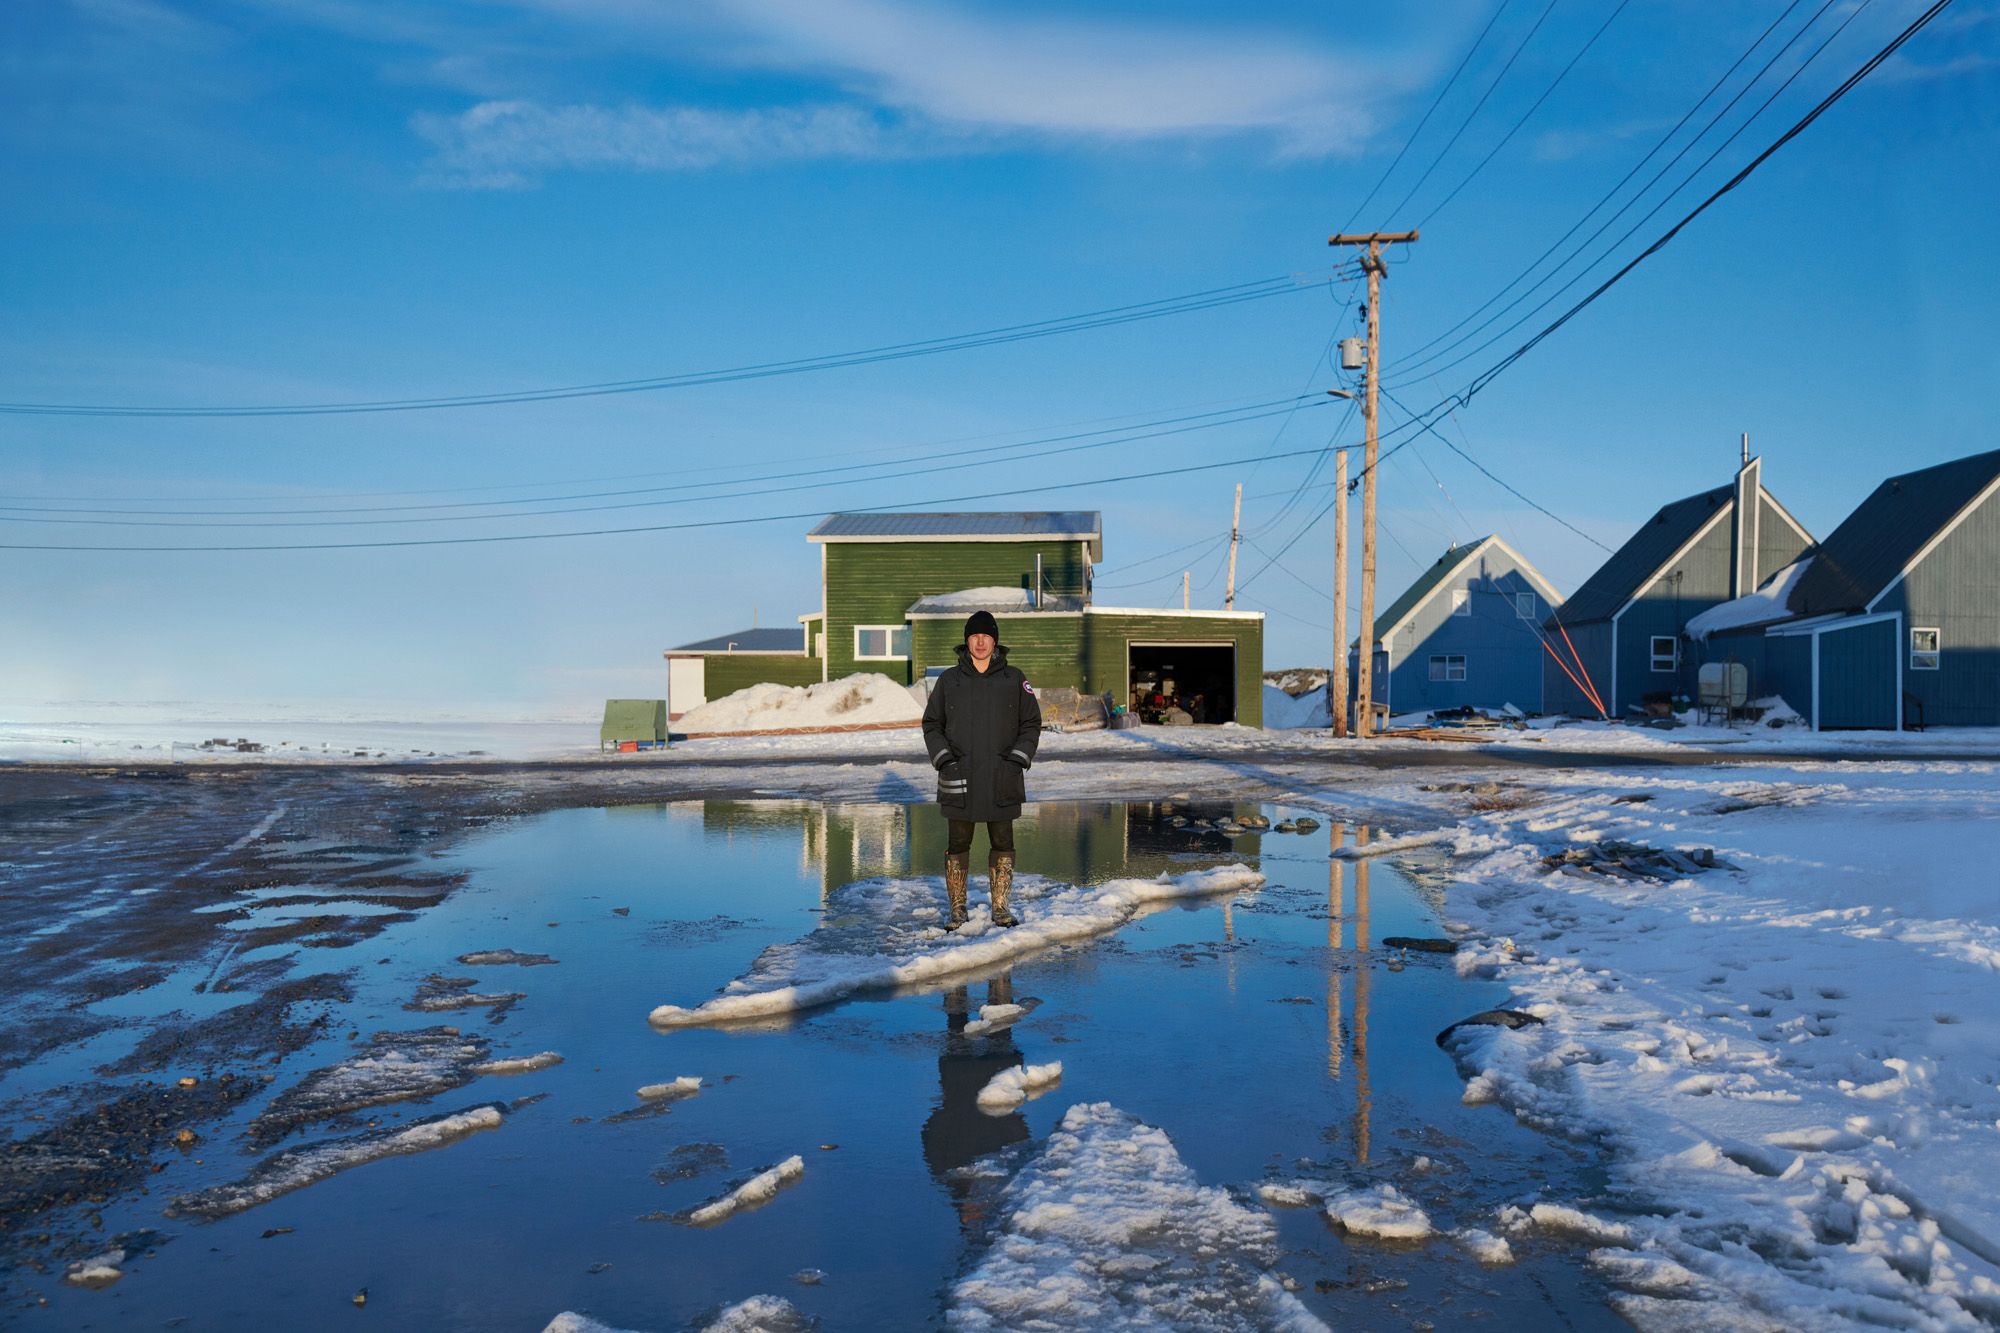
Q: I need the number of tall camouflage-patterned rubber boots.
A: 2